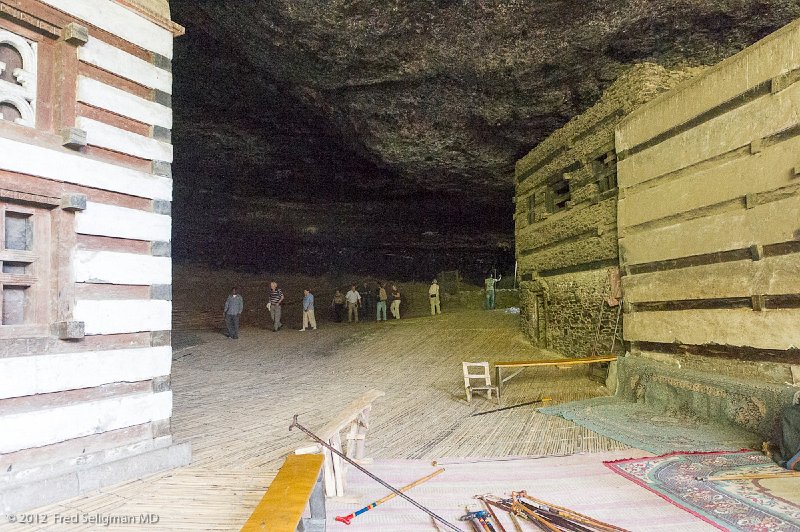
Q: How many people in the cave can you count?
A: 10